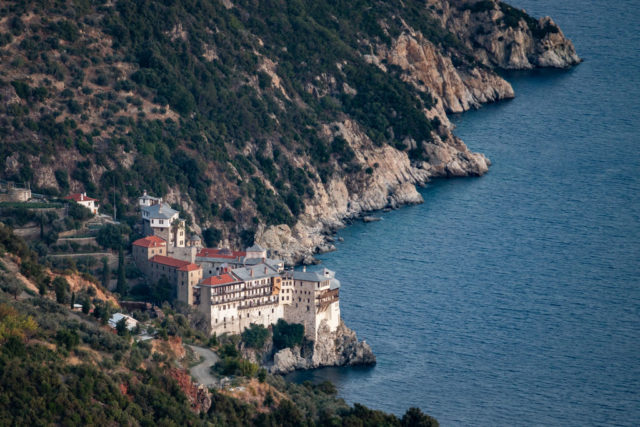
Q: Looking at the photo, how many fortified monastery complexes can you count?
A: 1